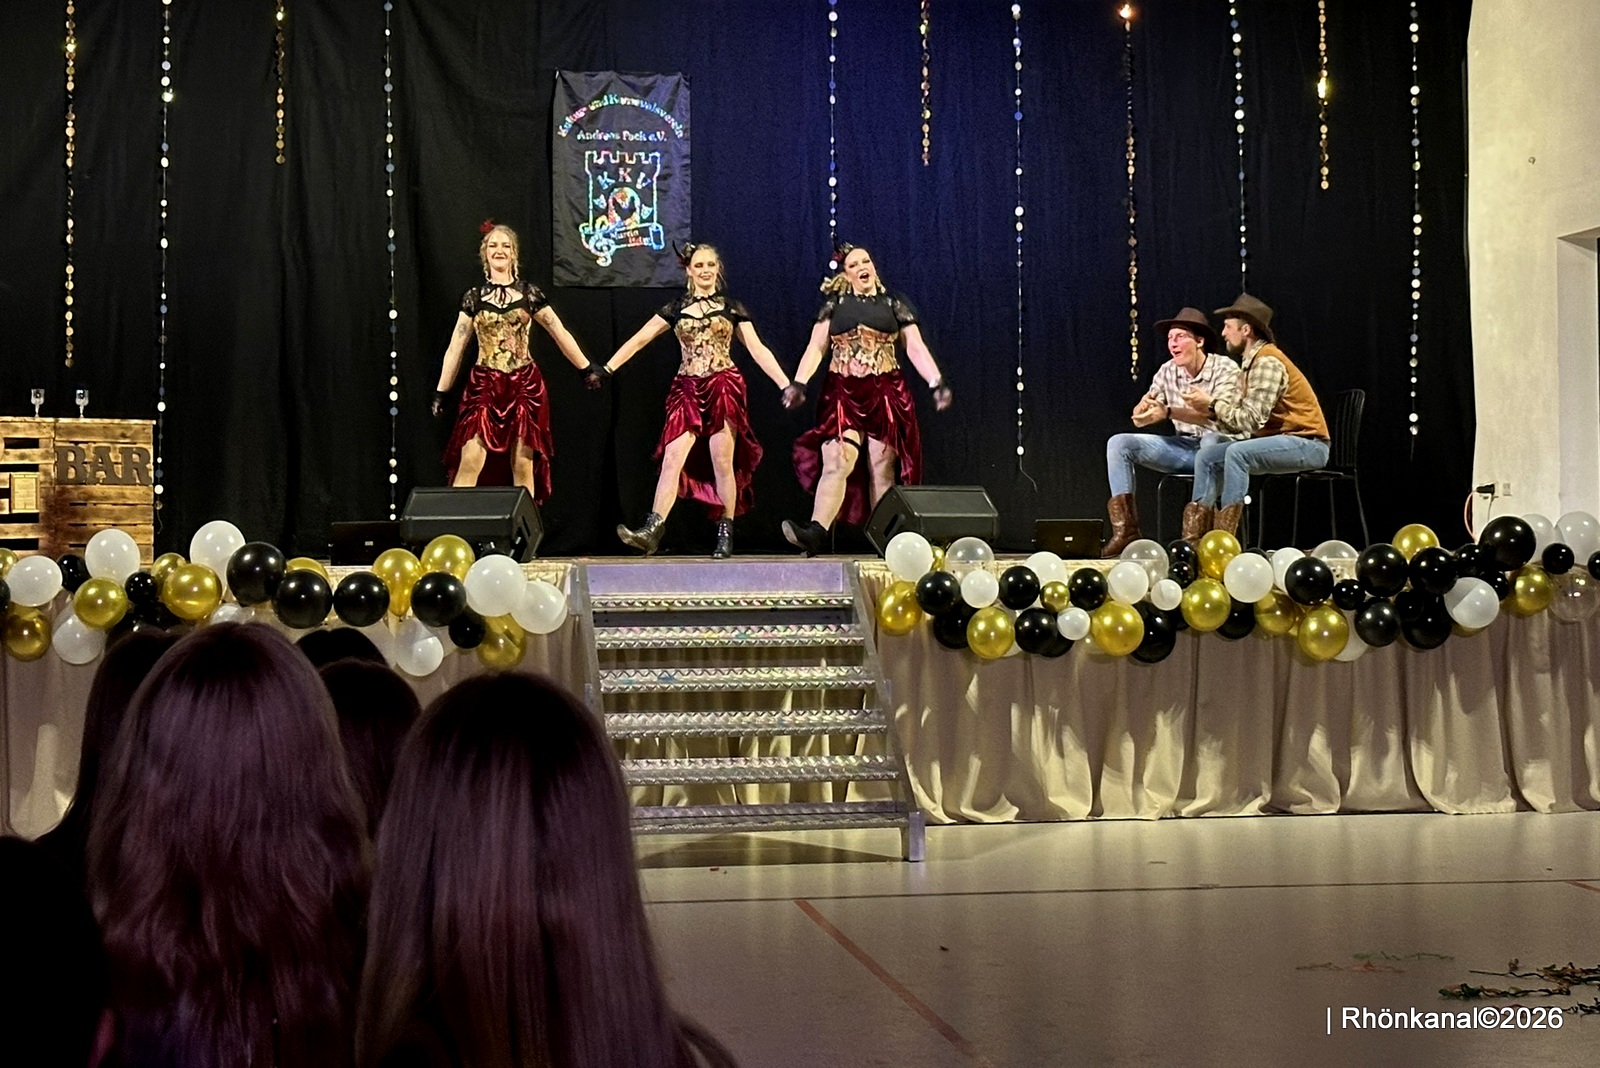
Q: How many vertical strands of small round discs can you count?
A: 11